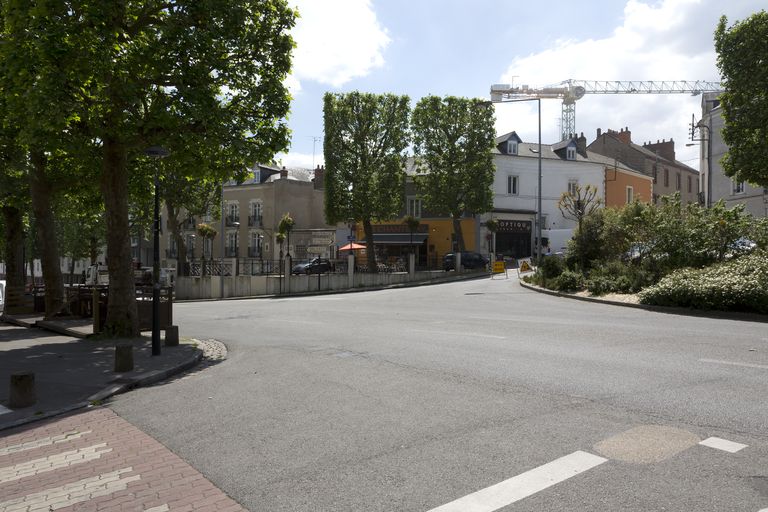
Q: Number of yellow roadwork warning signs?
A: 2